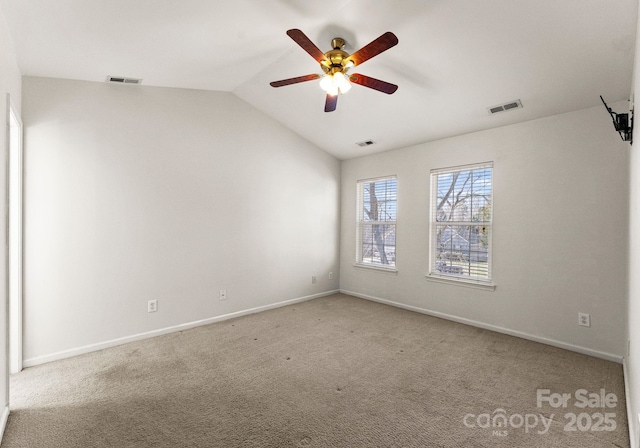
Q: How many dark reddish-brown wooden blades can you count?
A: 5